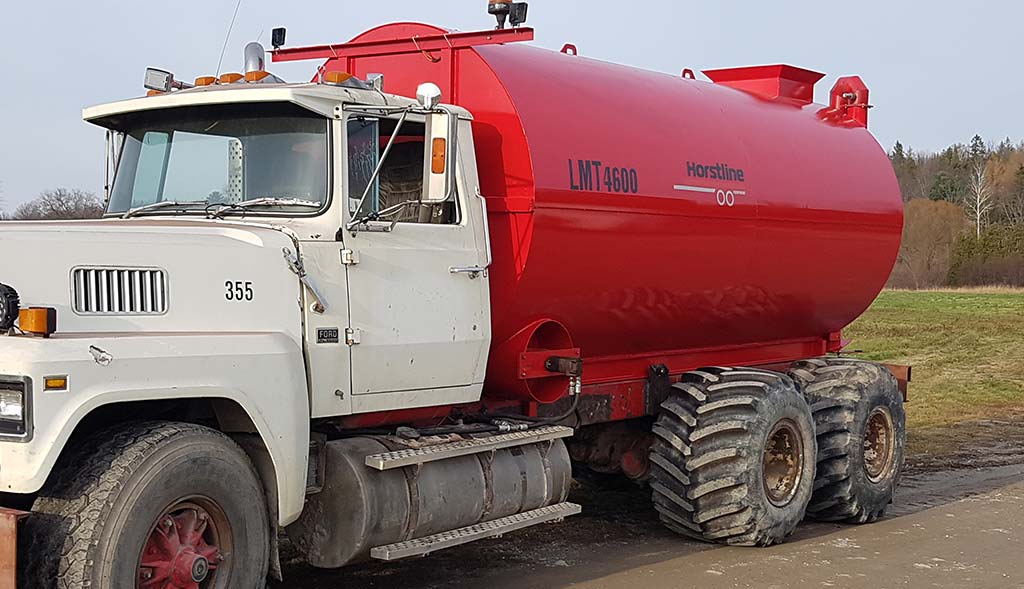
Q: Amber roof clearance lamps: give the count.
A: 5